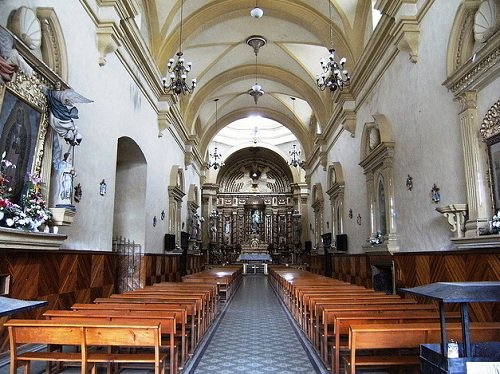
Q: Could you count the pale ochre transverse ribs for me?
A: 3